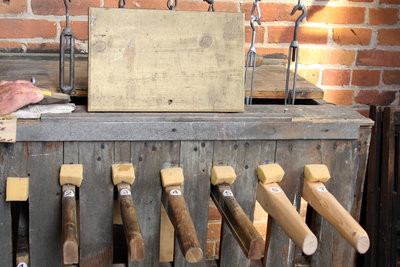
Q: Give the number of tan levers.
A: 2